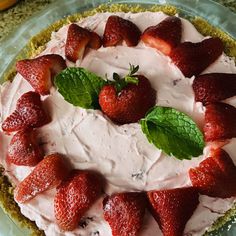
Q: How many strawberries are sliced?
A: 14